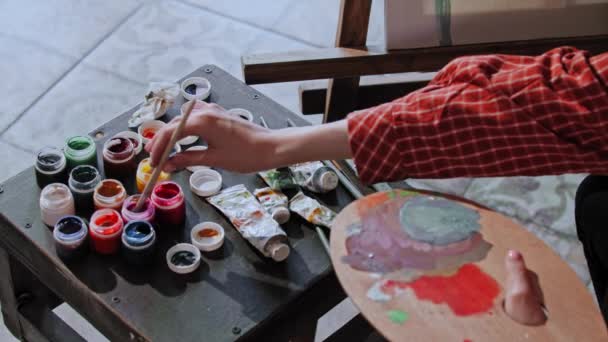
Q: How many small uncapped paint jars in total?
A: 12